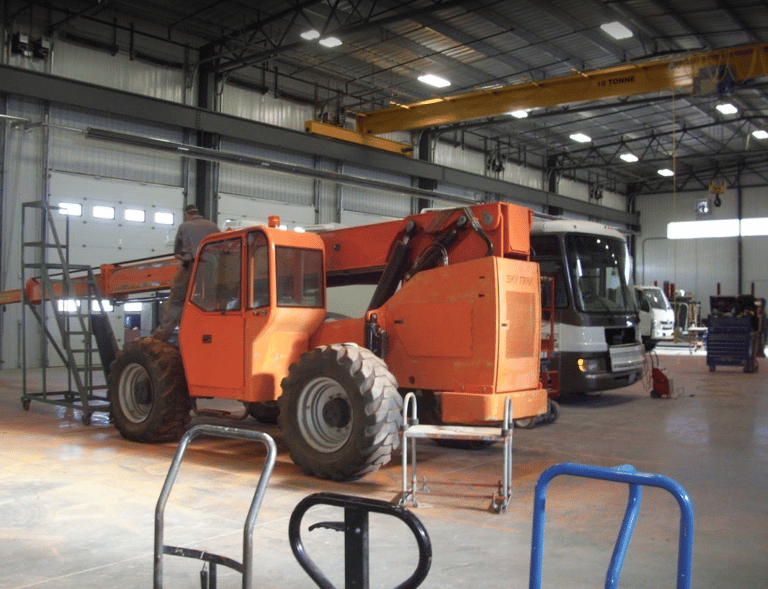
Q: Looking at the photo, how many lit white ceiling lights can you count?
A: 10